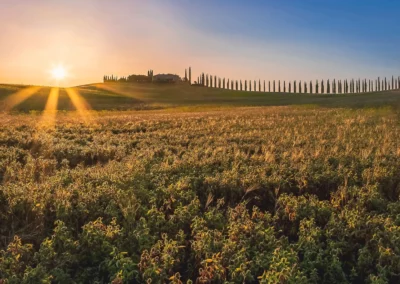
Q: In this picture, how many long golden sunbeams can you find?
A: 3